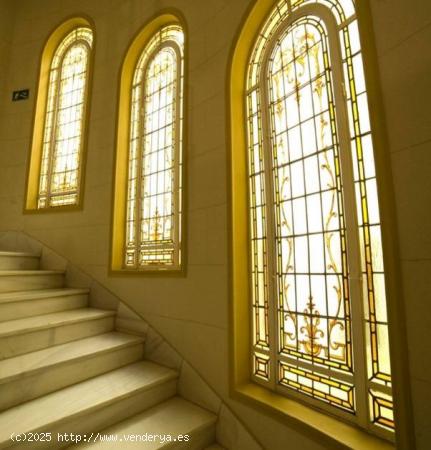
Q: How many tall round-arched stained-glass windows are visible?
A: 3